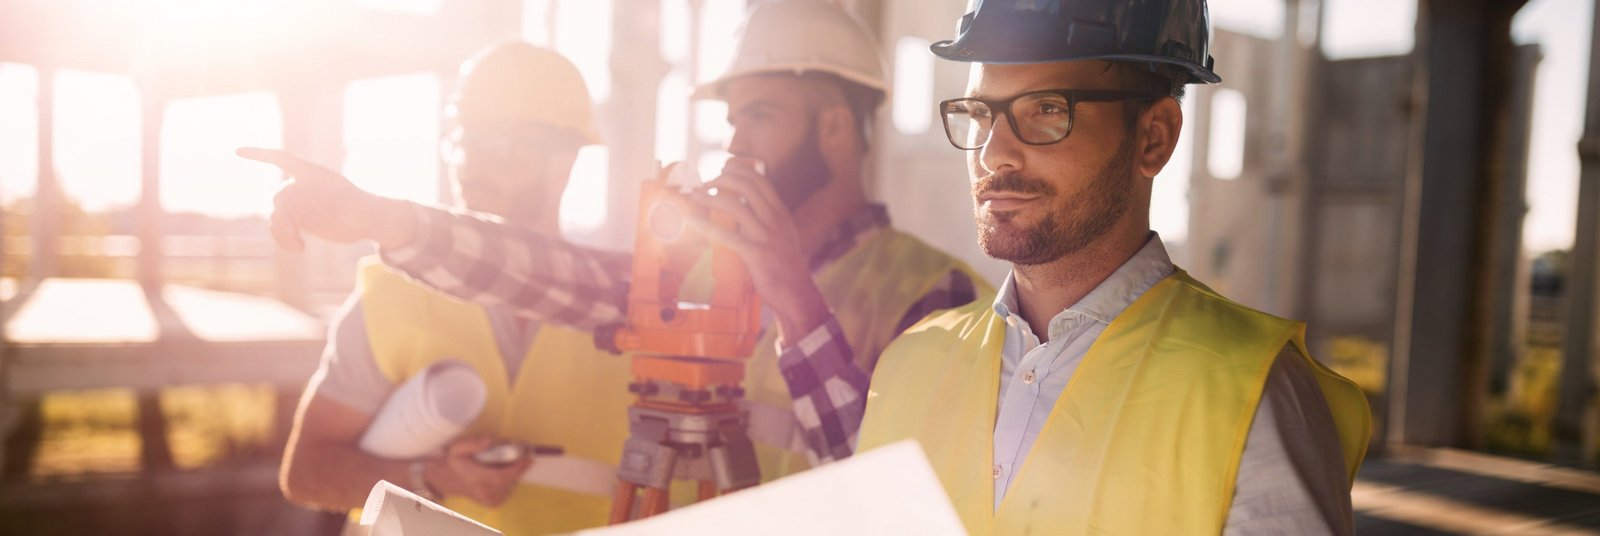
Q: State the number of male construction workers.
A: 3